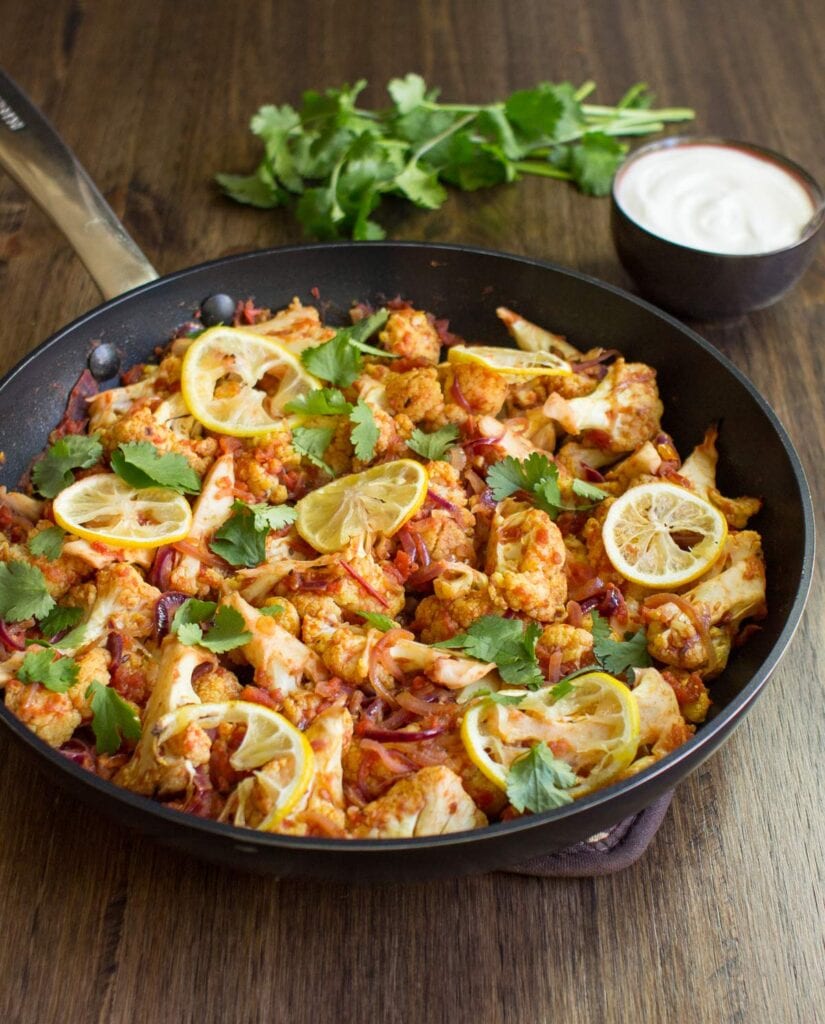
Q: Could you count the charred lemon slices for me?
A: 7